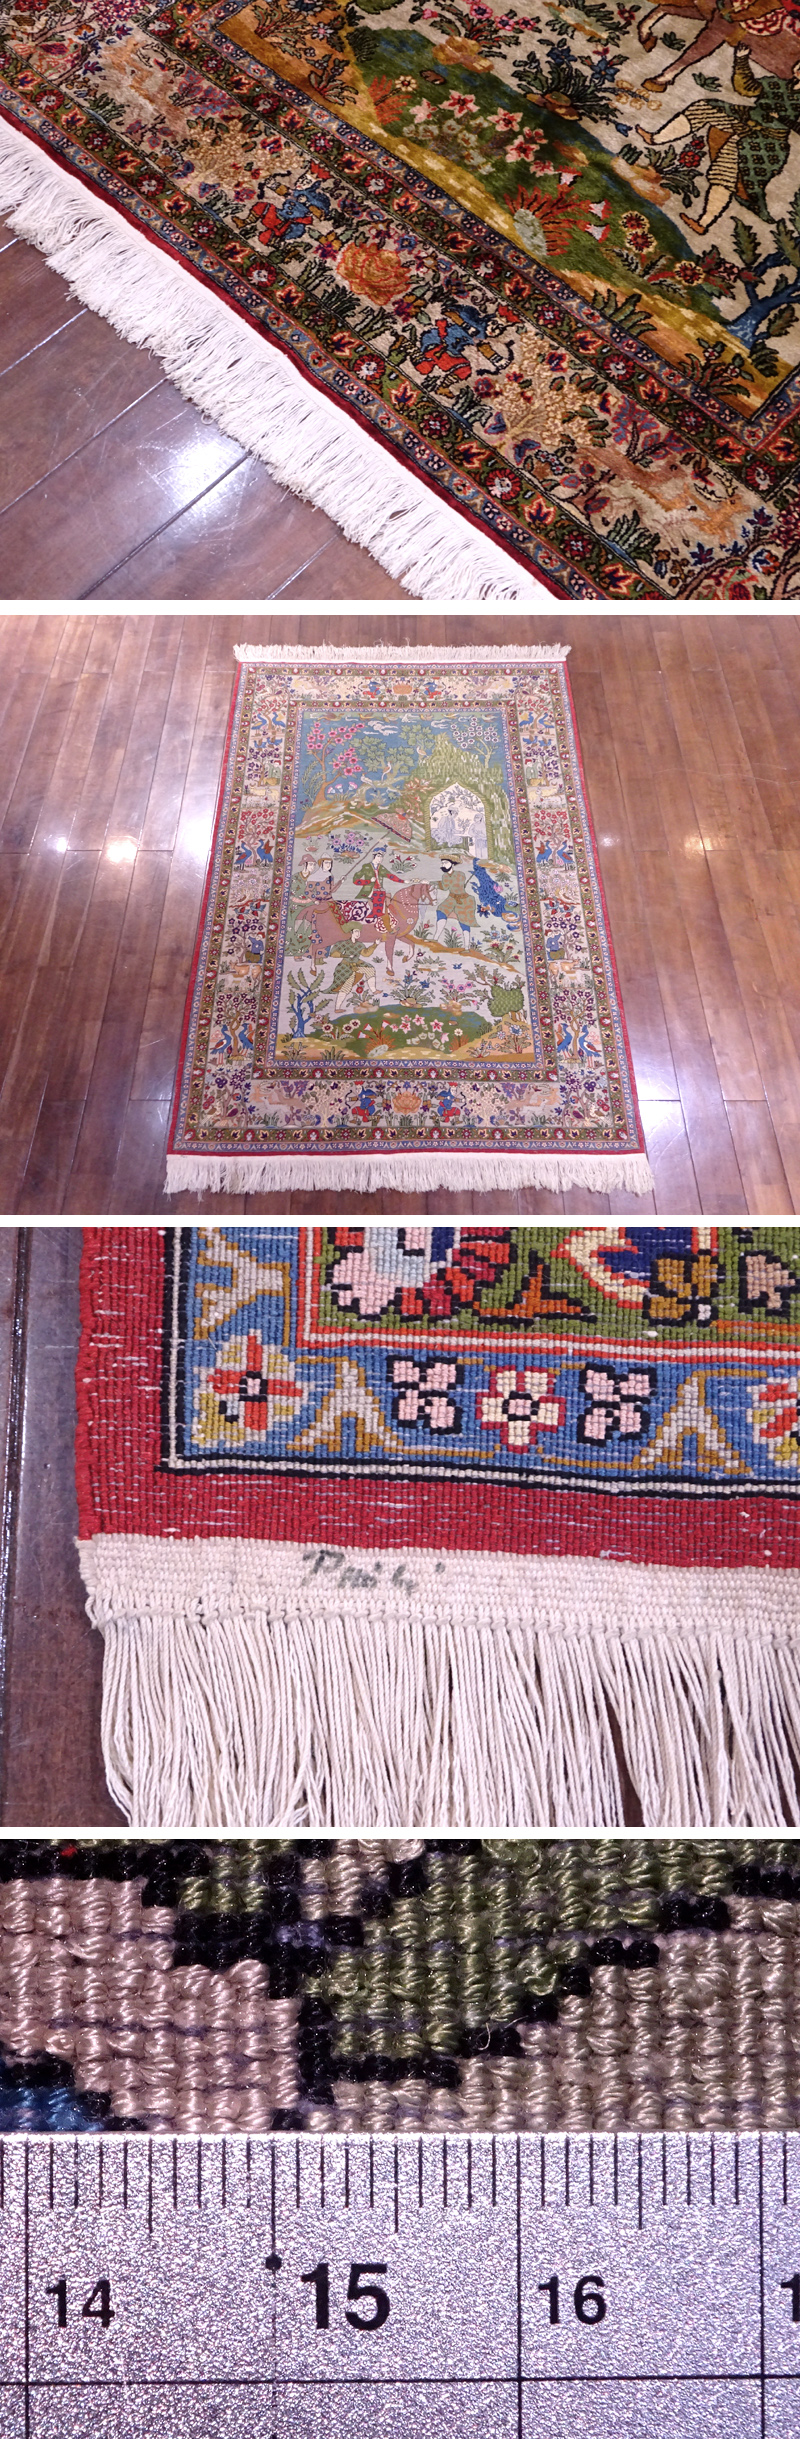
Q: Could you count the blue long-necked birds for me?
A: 12